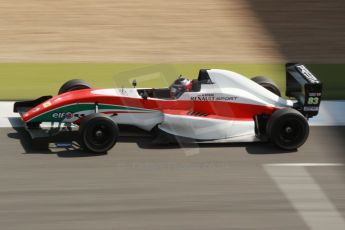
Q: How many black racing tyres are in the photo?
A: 4